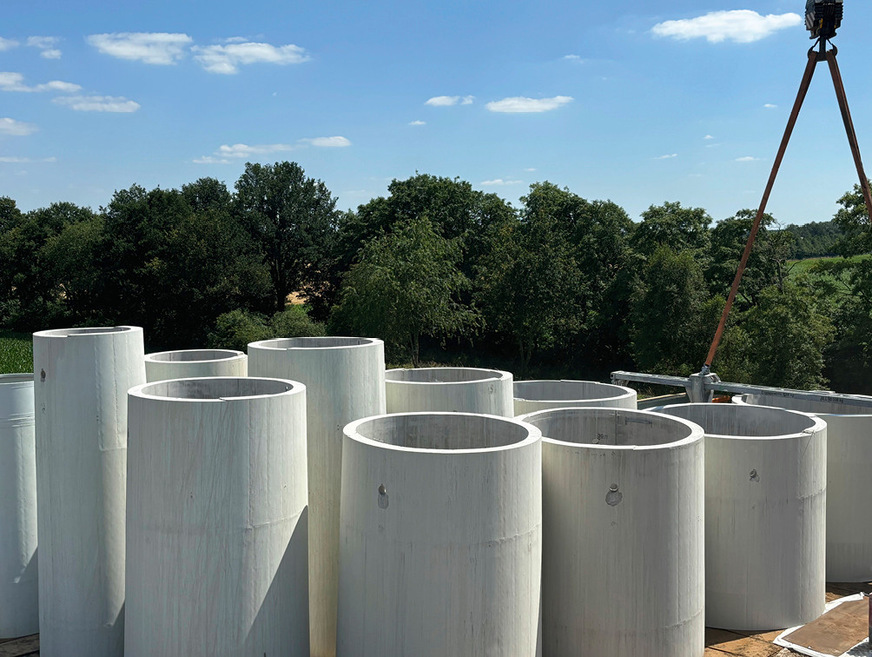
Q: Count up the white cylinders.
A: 11